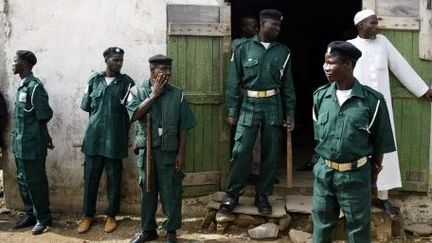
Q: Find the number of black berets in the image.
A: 5